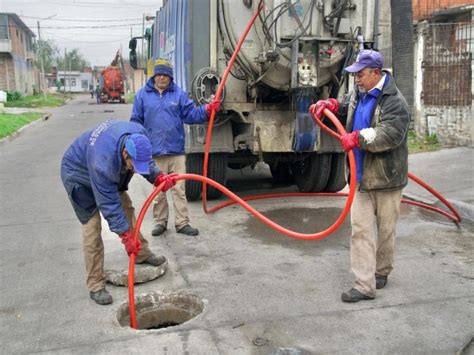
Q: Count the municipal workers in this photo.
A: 3